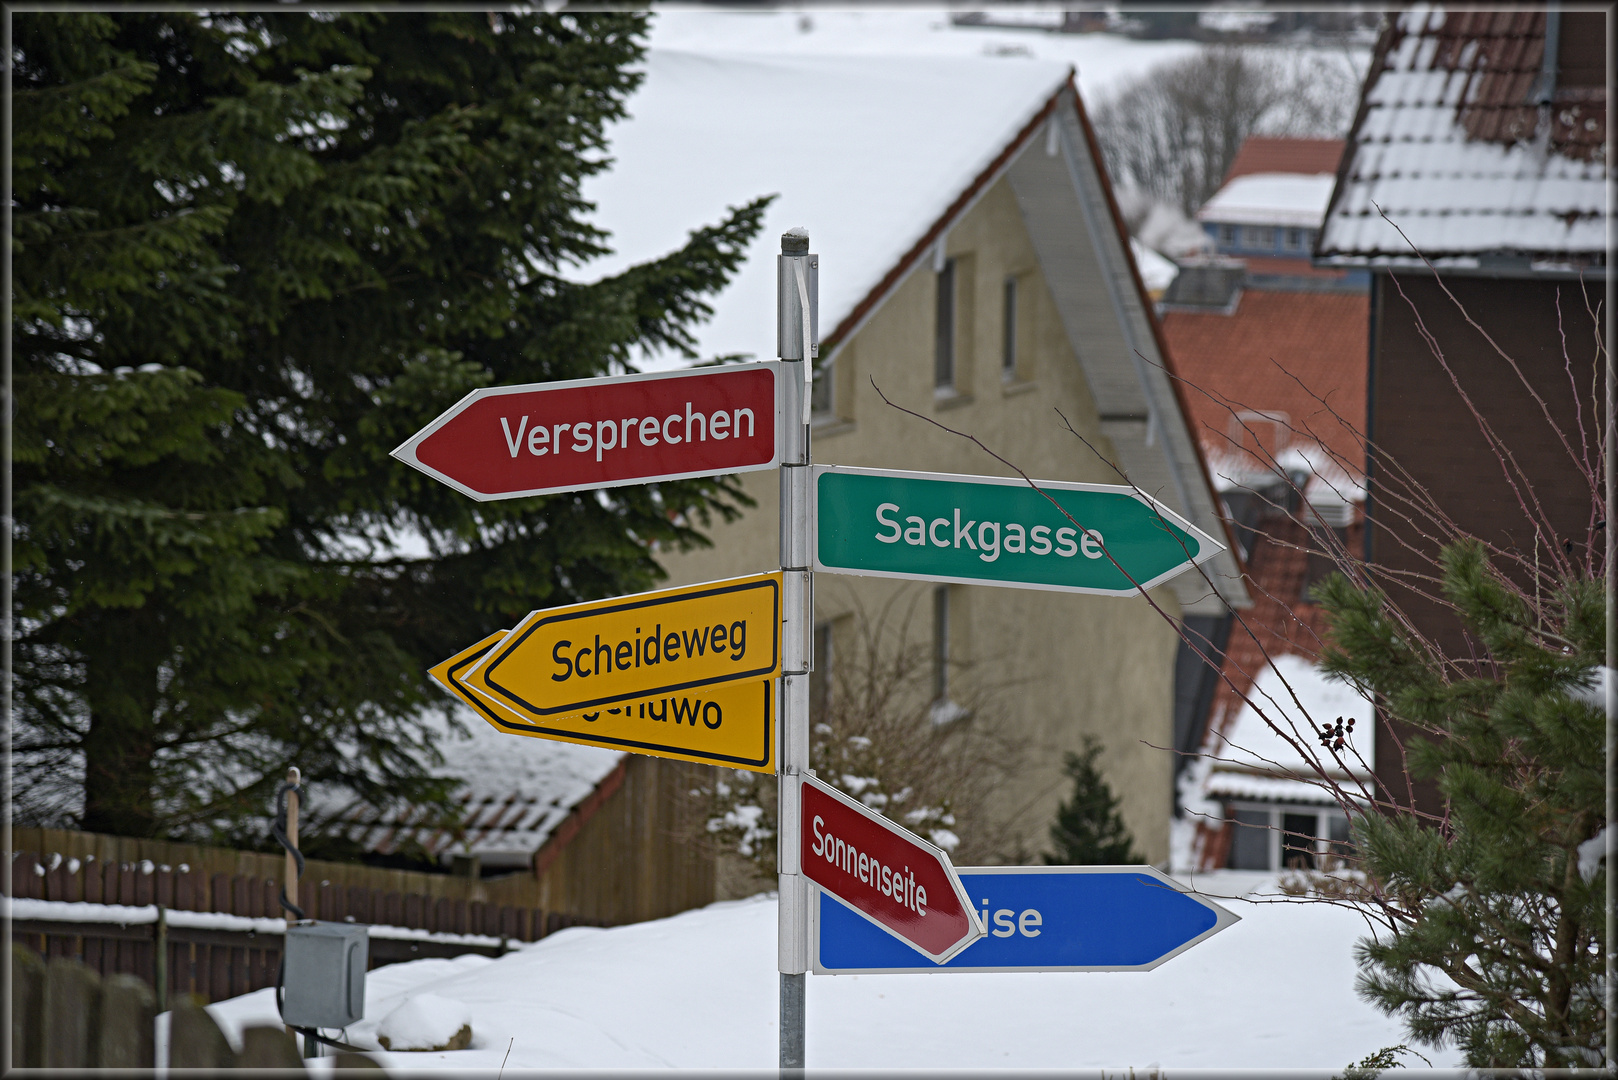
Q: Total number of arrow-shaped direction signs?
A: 6